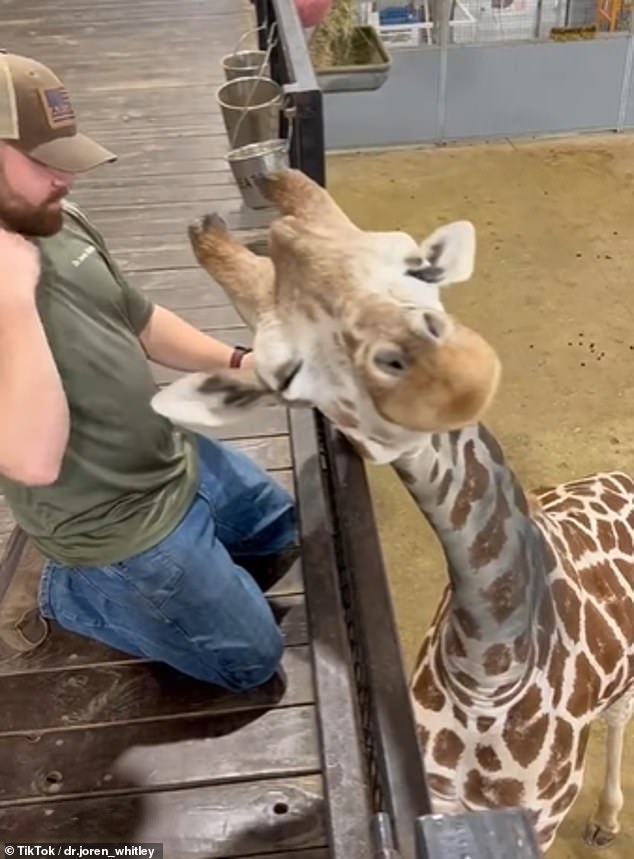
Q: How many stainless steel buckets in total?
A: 3